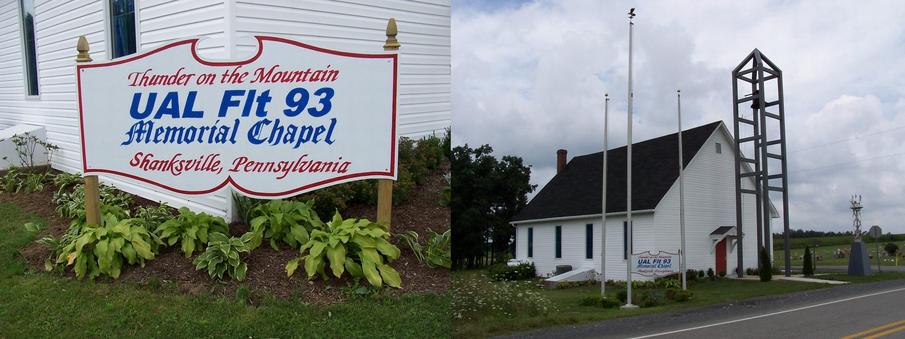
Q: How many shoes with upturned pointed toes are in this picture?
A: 0